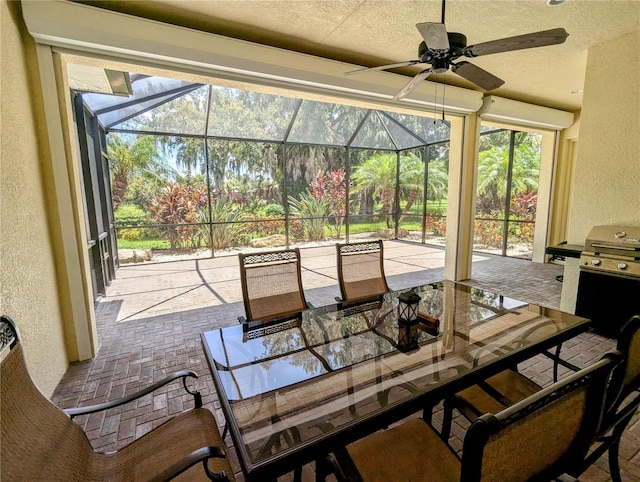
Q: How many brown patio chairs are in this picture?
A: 5